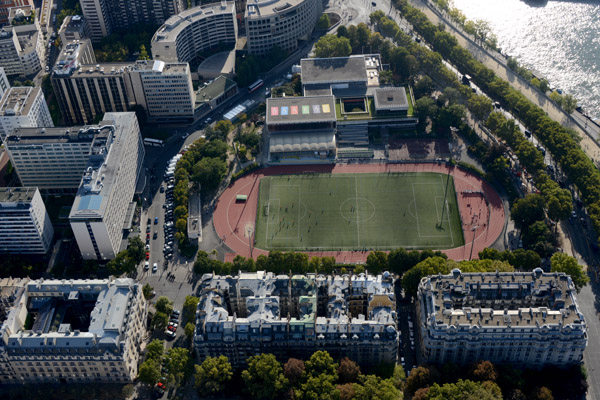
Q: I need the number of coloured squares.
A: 6